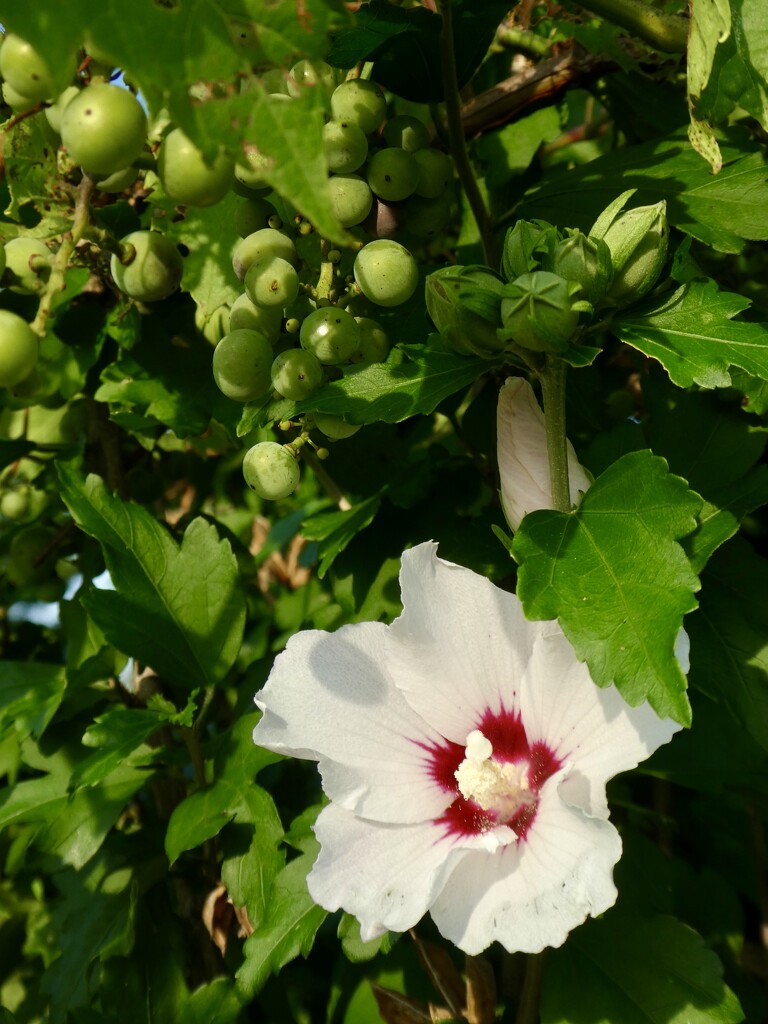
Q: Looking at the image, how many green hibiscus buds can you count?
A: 5